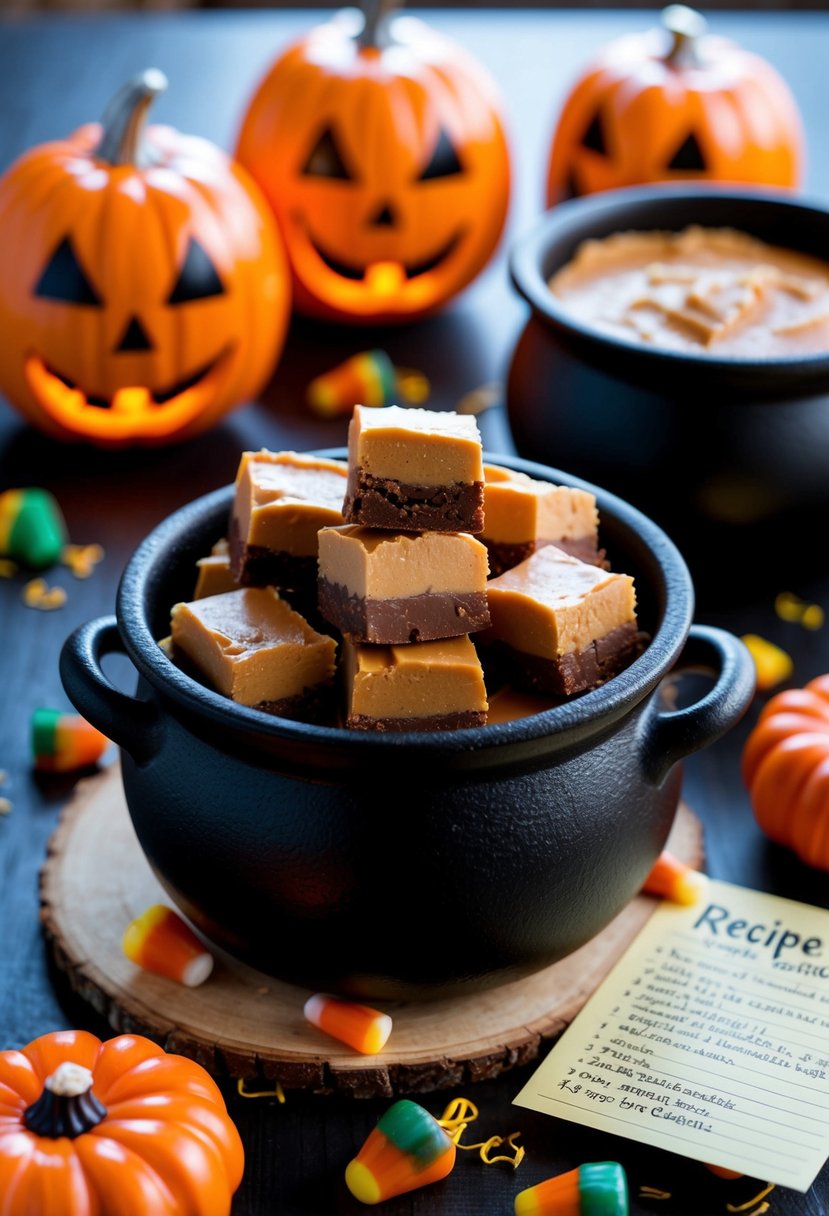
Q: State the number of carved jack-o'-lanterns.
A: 3